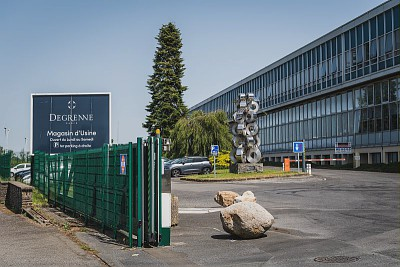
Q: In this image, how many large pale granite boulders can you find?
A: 3